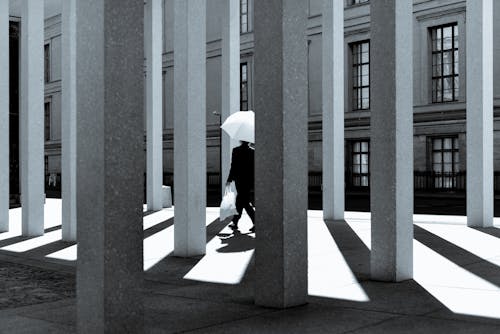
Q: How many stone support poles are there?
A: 11